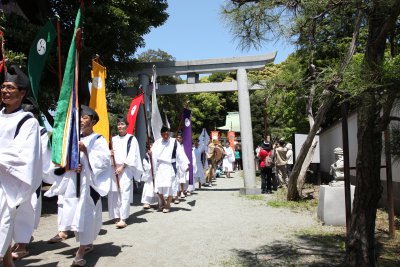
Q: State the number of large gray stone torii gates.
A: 1